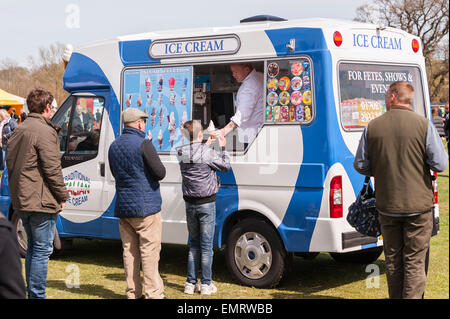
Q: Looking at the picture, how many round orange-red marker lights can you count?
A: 2